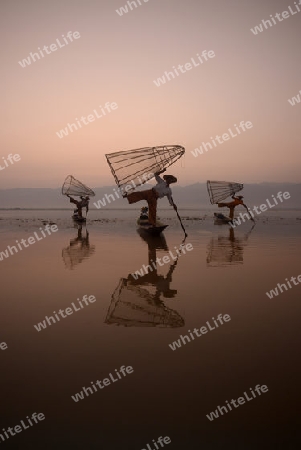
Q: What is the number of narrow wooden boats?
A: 3